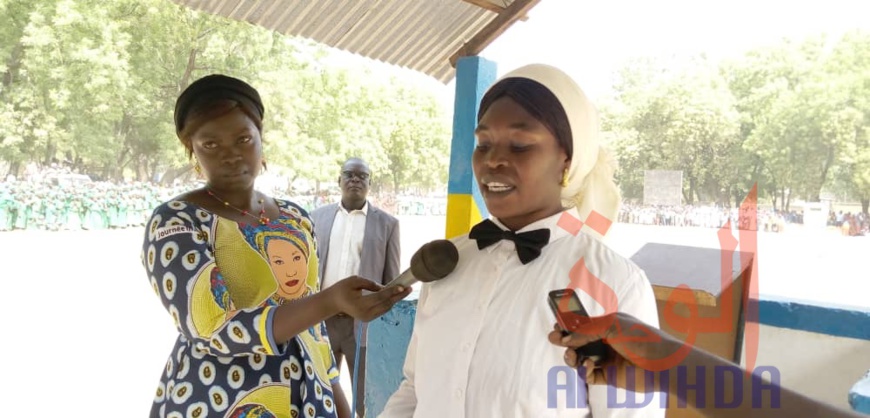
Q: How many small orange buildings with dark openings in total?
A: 0